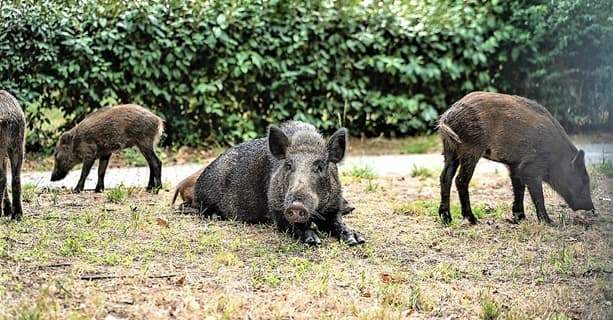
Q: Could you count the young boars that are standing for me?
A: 3